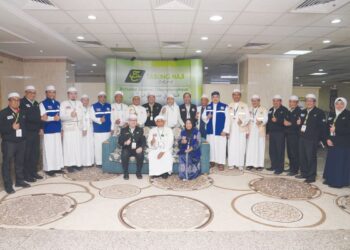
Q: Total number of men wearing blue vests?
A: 3